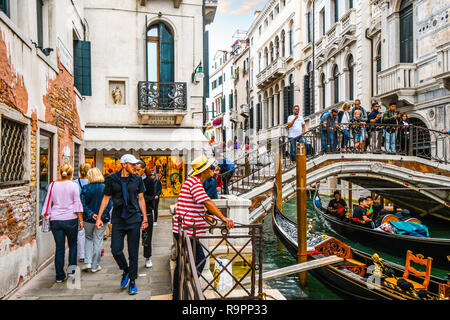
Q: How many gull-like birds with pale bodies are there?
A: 0